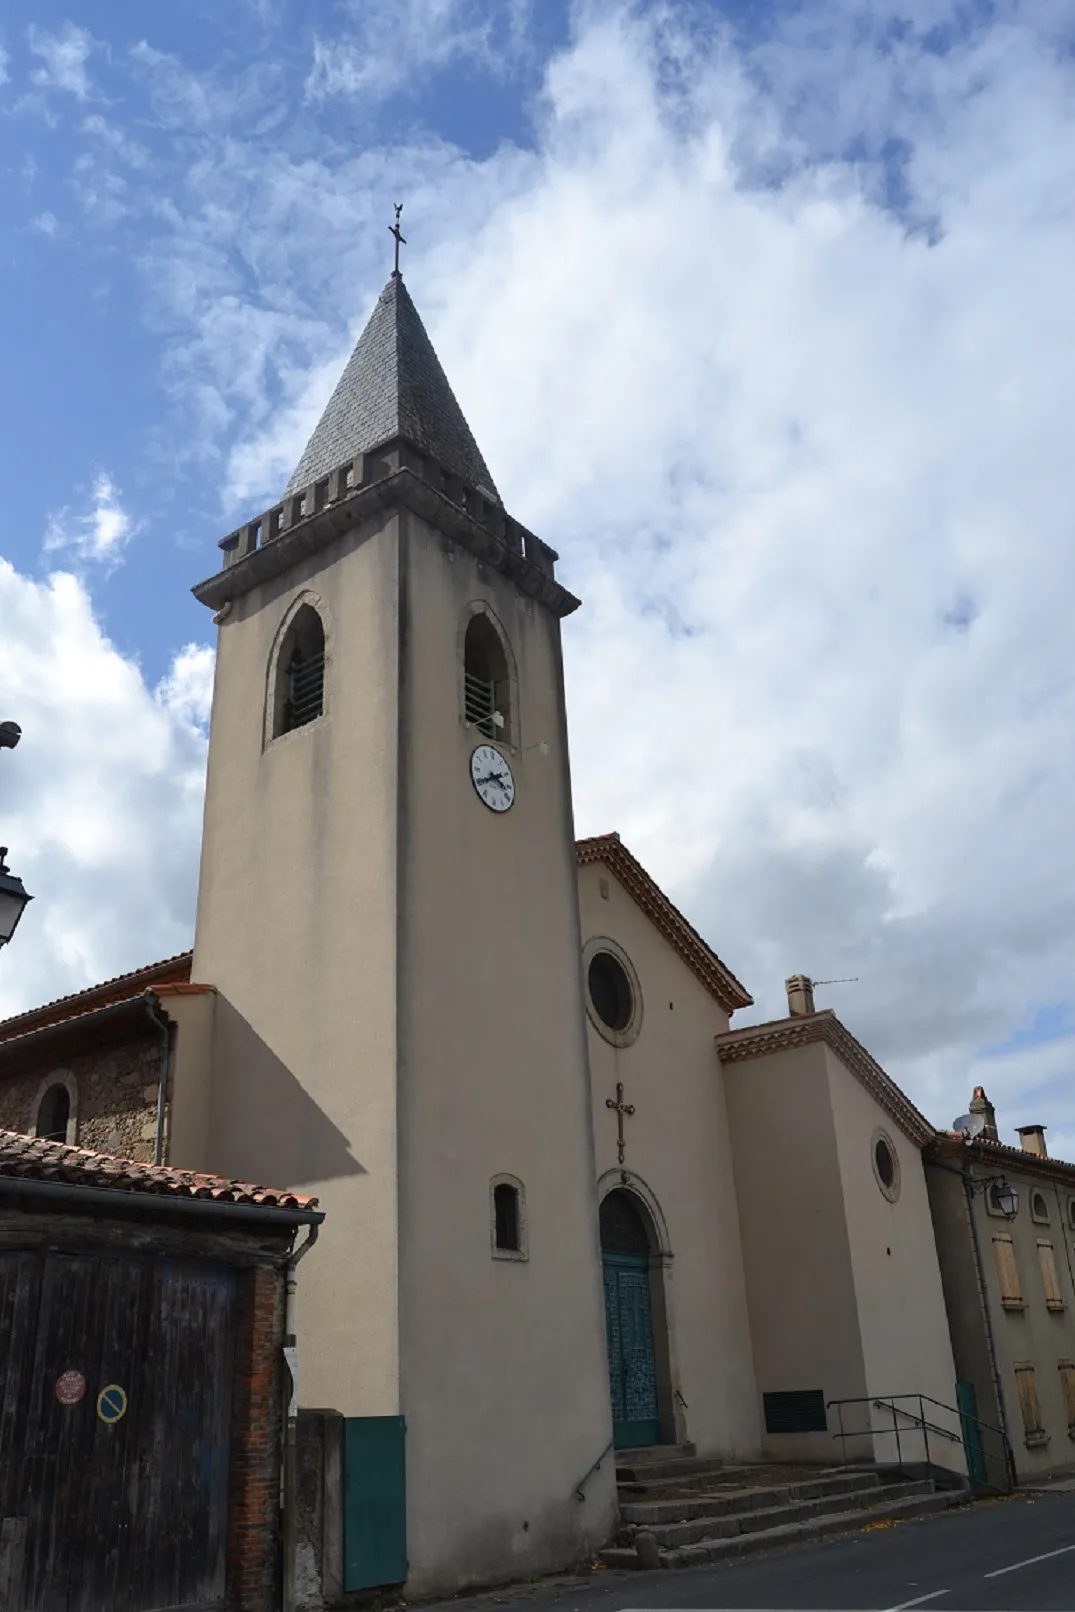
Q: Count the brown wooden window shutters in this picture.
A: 4